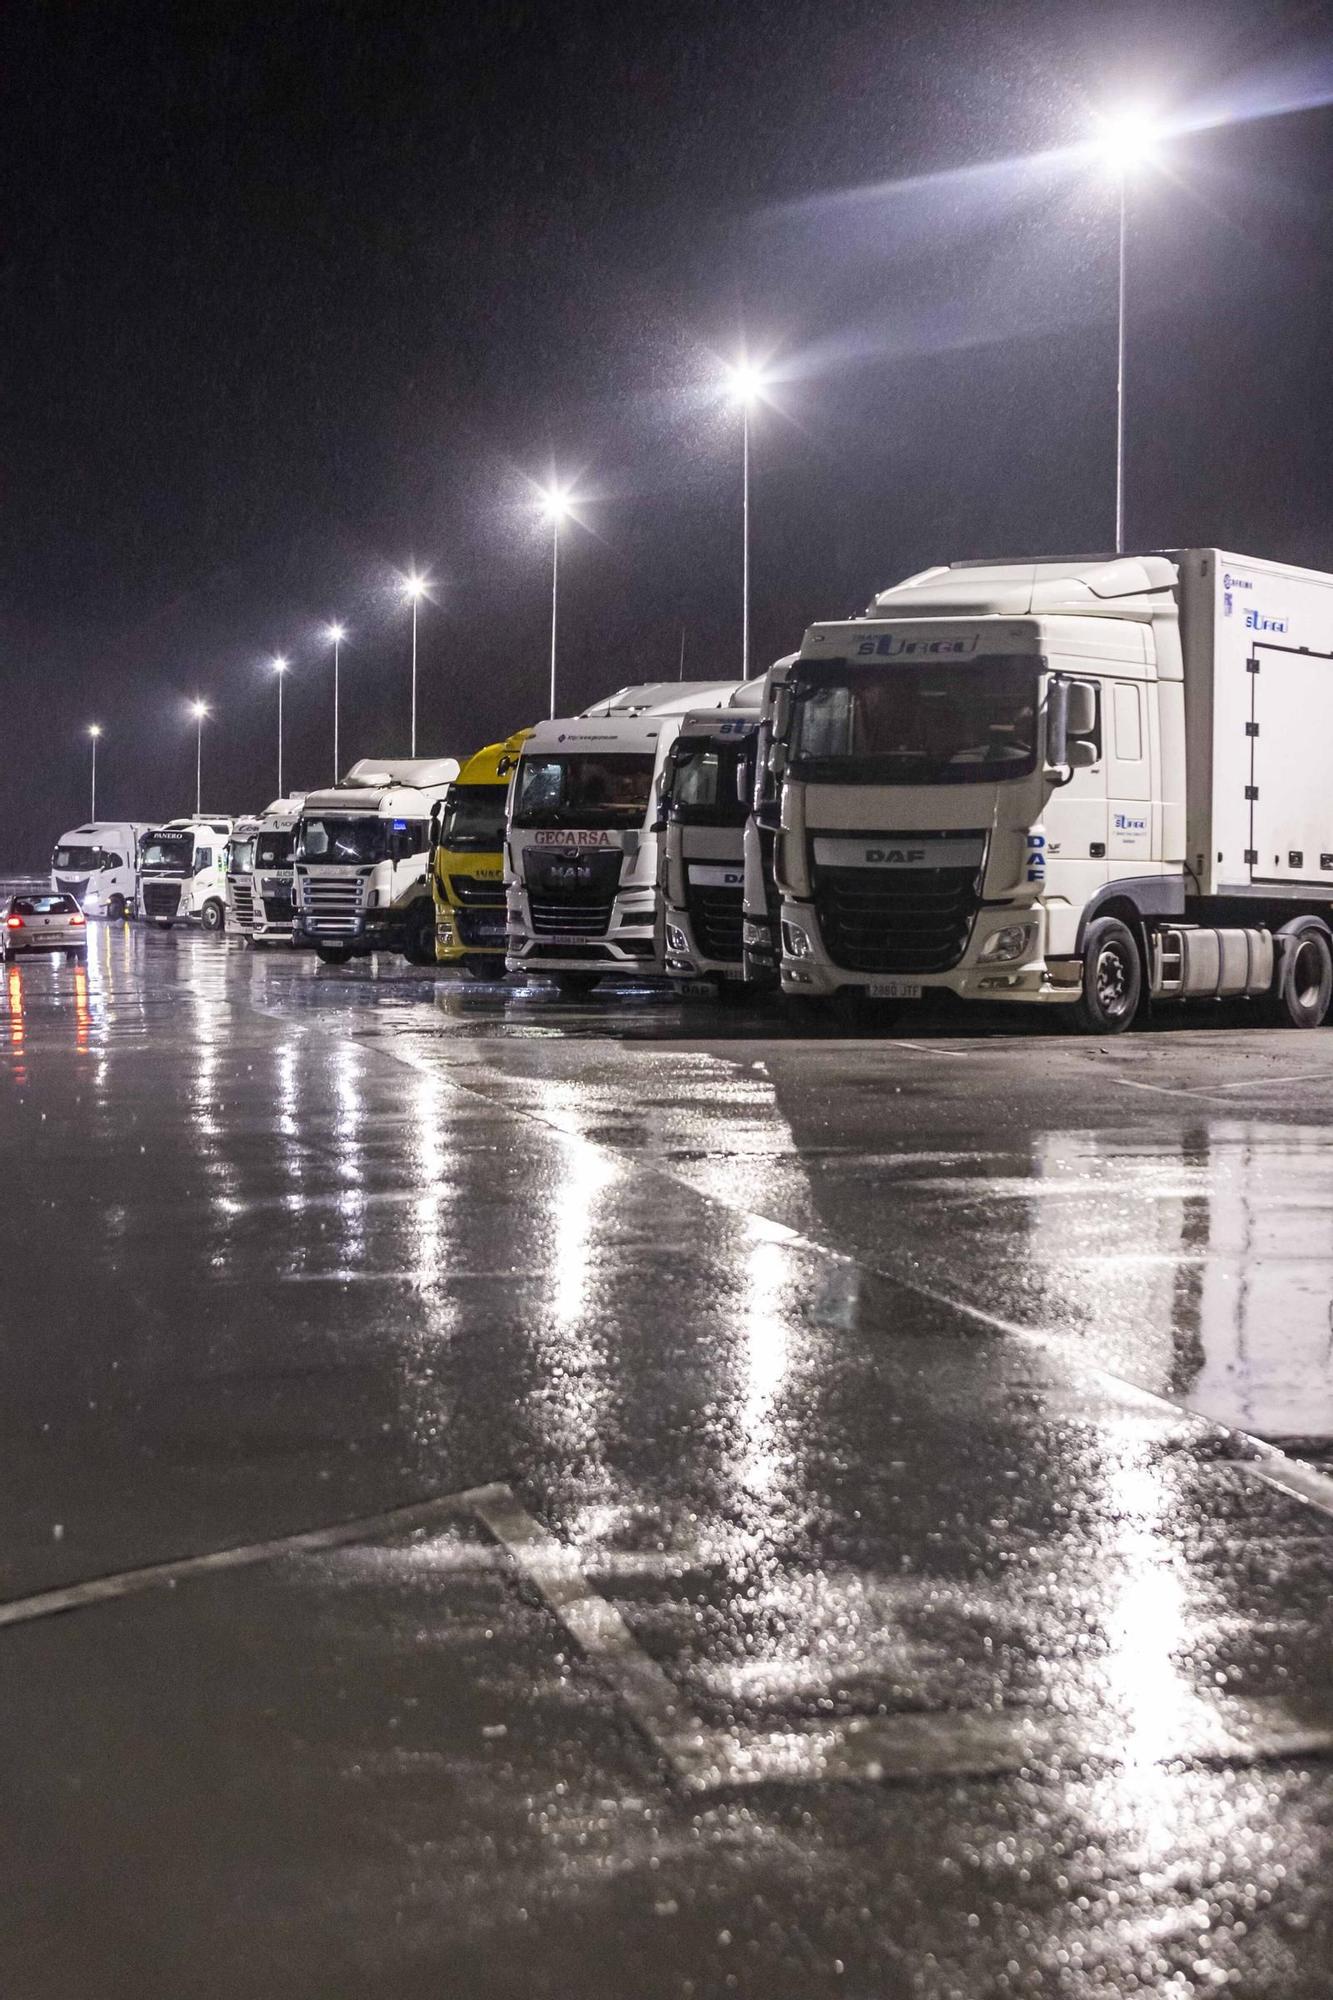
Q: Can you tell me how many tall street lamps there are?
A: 8